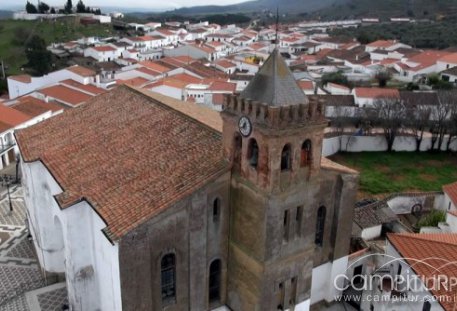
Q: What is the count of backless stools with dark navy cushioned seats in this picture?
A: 0